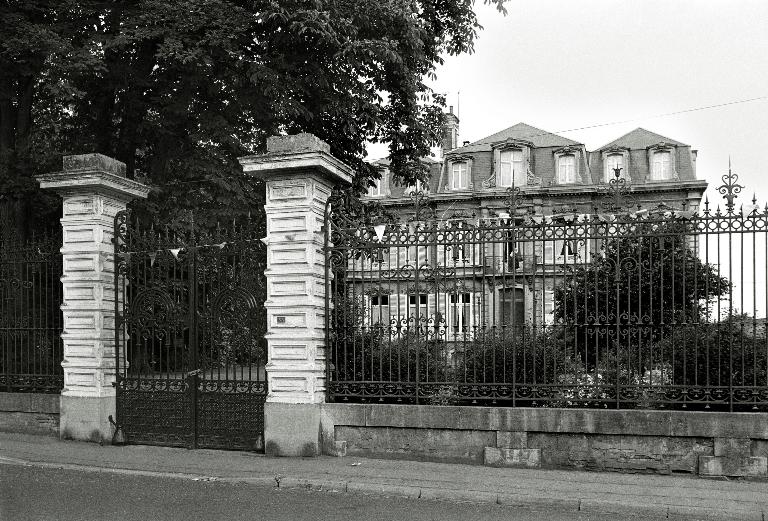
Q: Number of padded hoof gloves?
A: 0